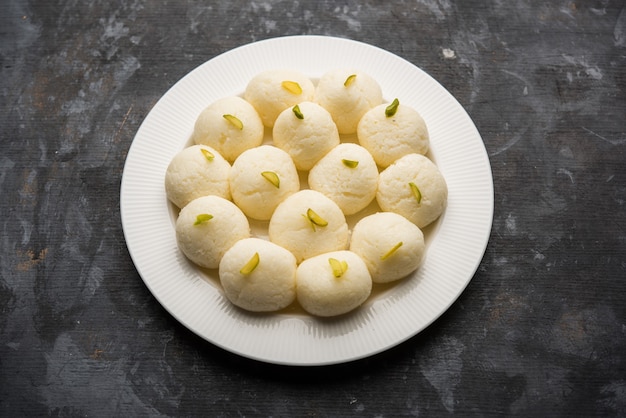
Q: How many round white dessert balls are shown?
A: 14